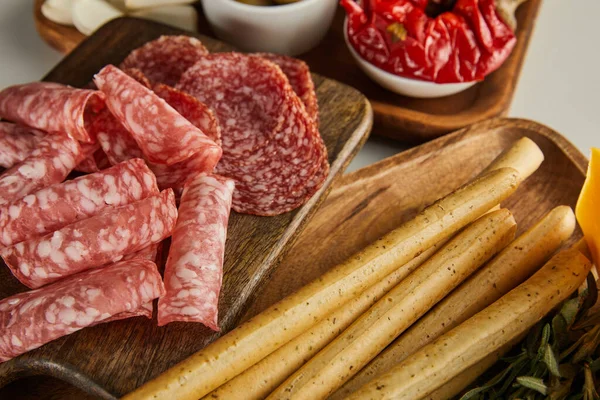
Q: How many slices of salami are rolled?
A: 8